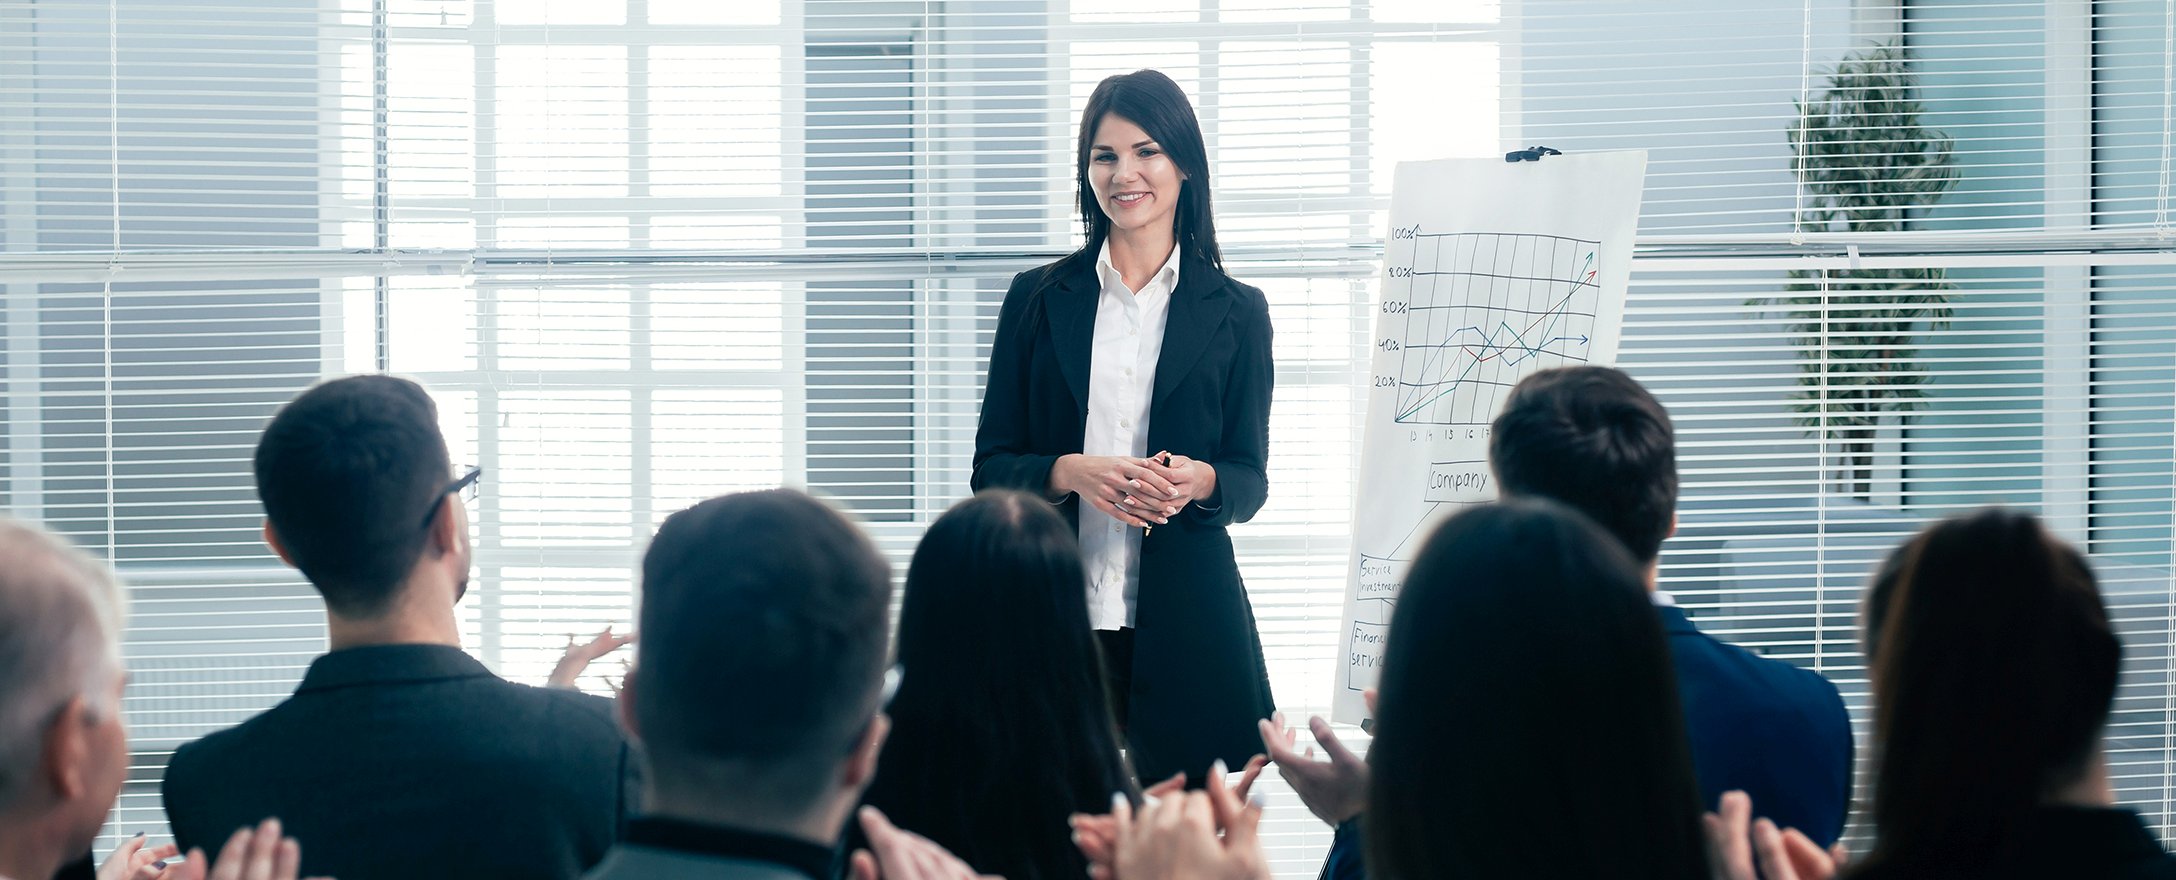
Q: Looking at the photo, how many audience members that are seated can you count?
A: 7